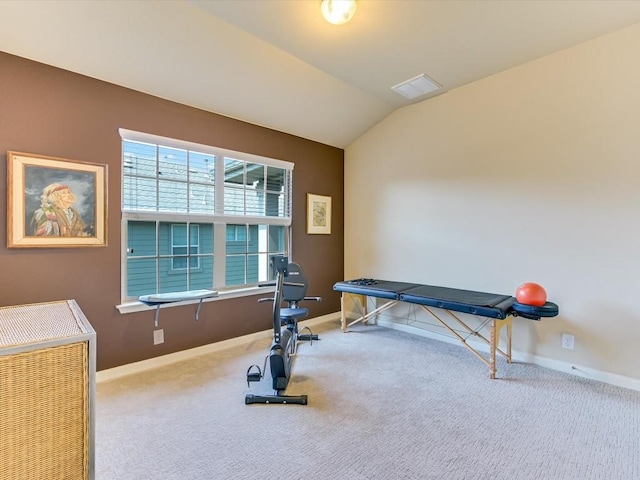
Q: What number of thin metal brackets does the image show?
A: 2